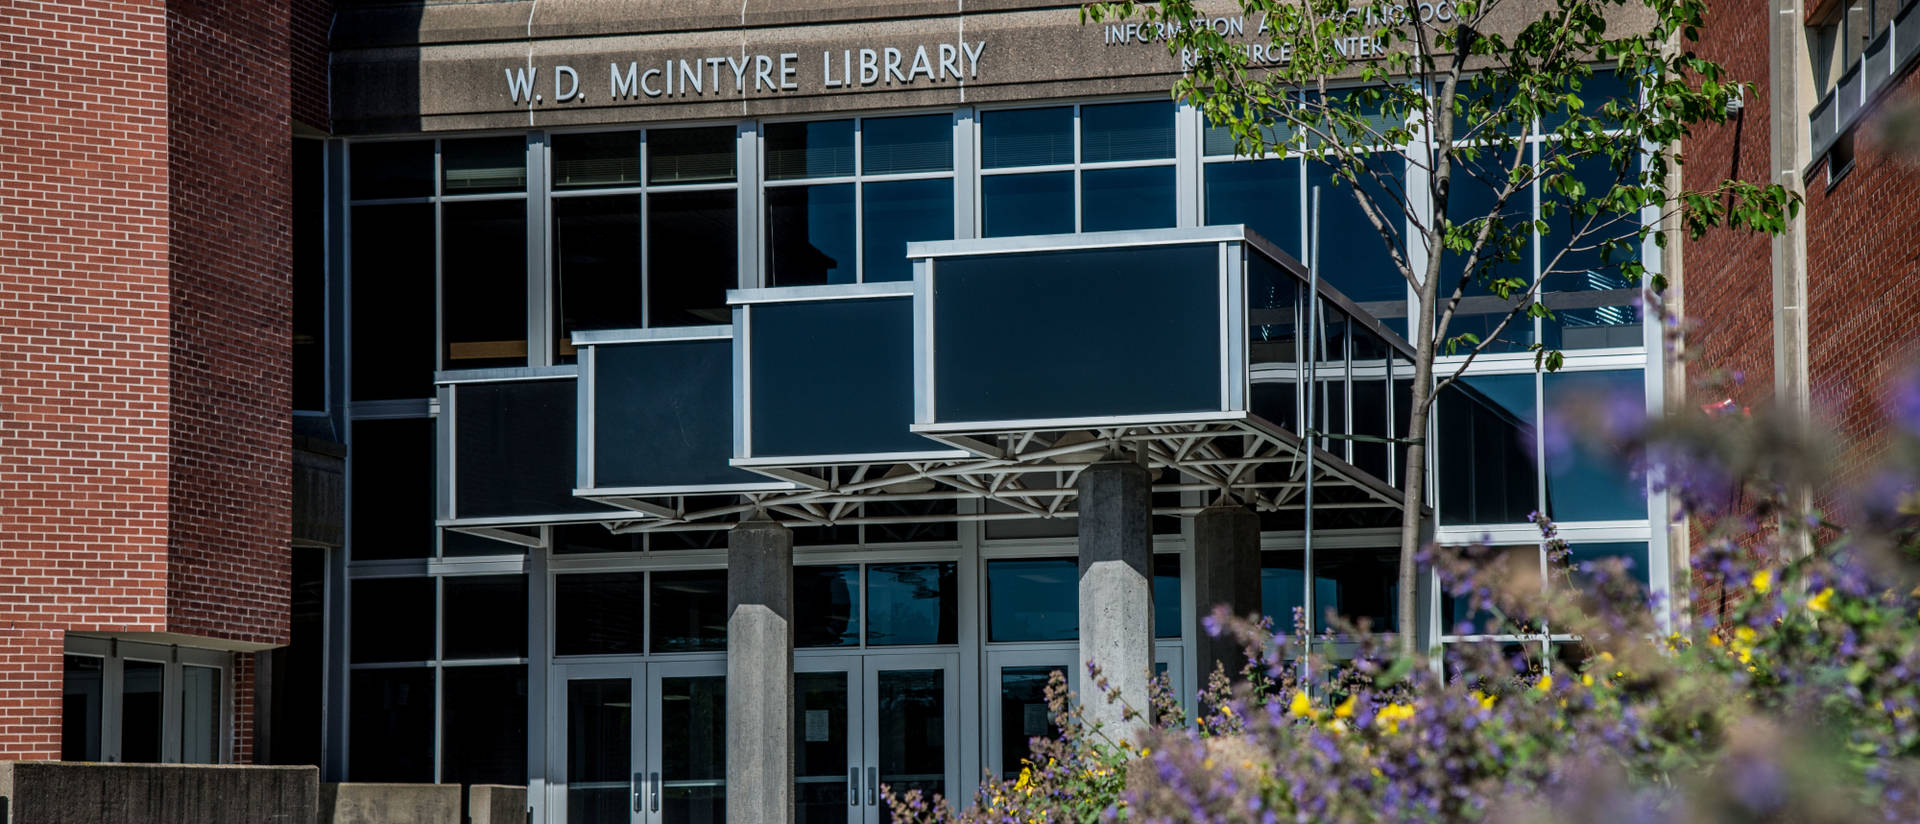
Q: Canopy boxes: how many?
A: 4